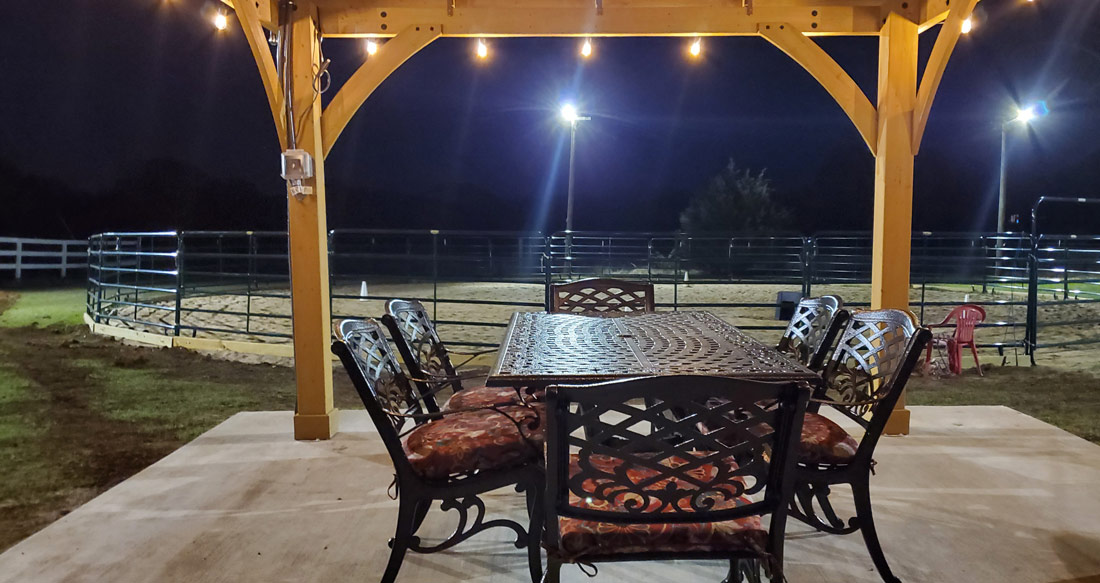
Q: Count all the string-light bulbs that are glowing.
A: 6